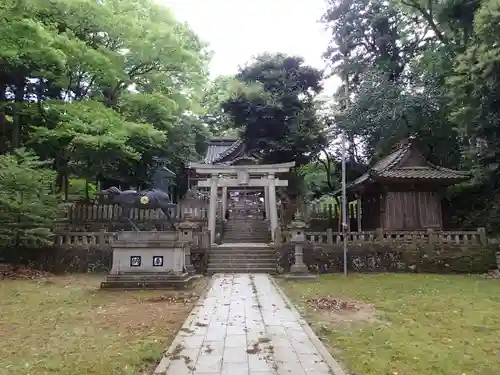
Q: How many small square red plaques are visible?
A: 0